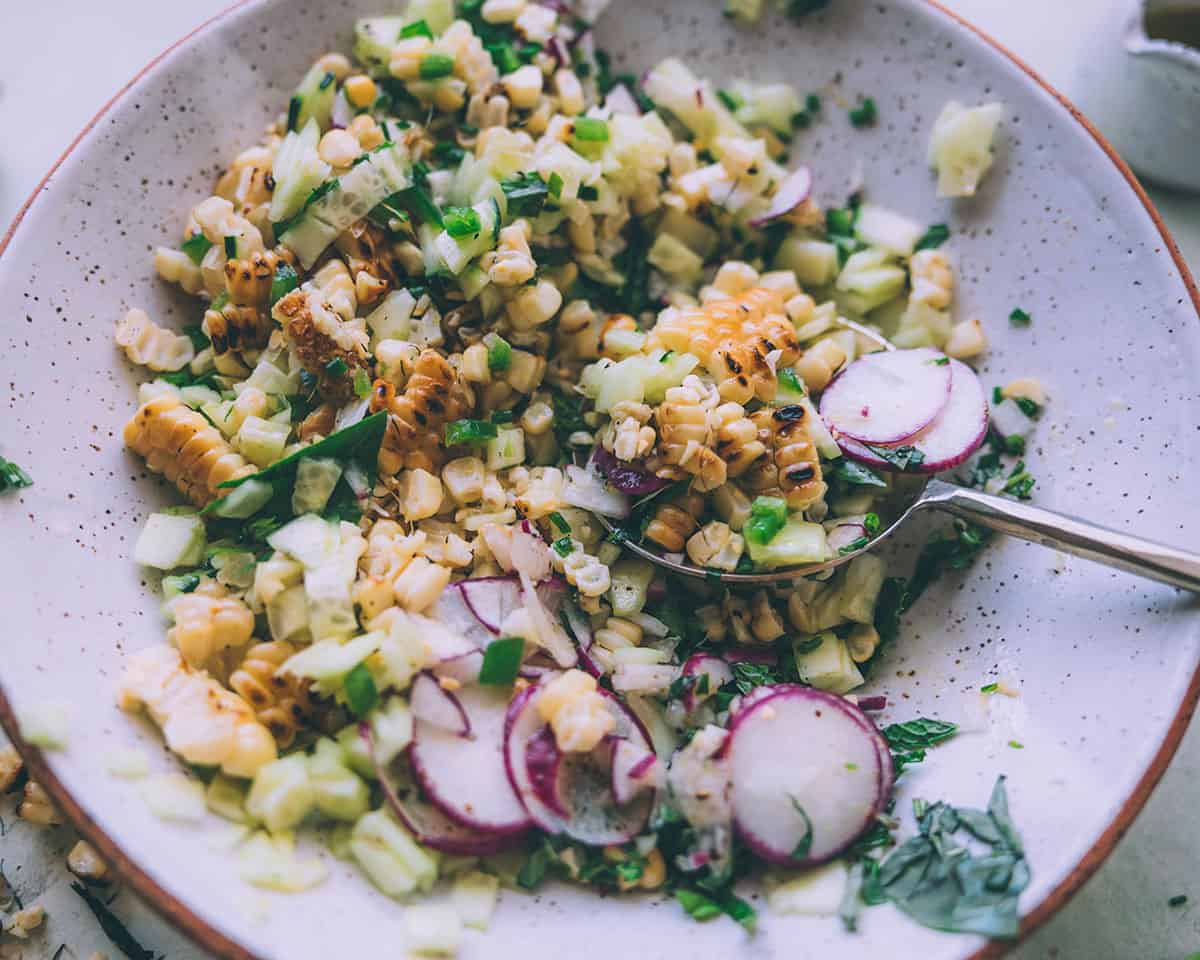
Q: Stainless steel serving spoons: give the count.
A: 1